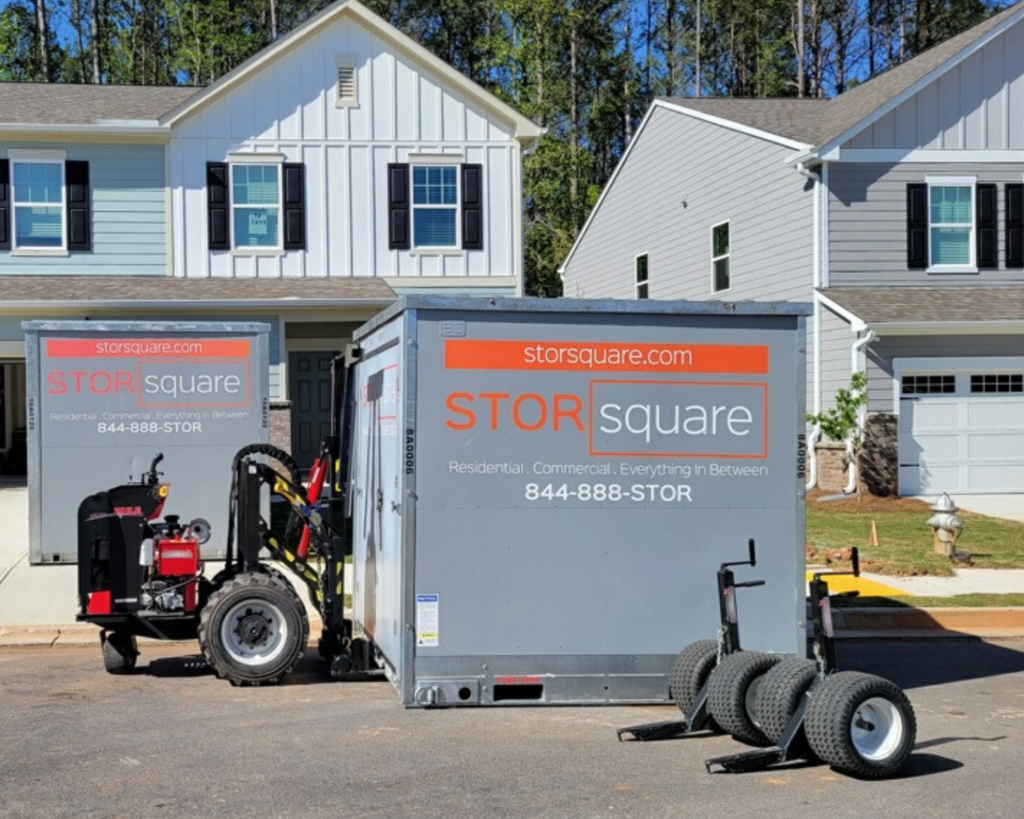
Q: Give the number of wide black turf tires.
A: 4